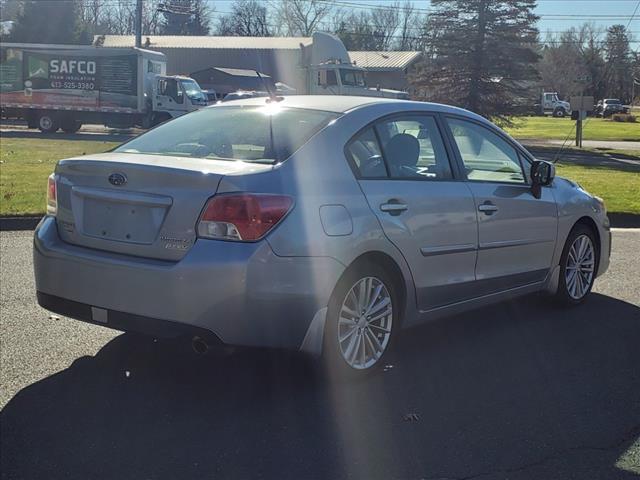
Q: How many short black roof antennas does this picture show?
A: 1